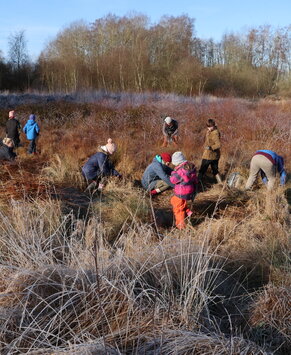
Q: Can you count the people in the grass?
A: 9